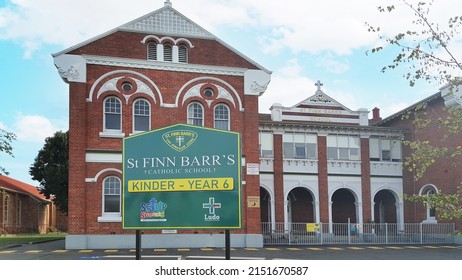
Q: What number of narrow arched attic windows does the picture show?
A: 3